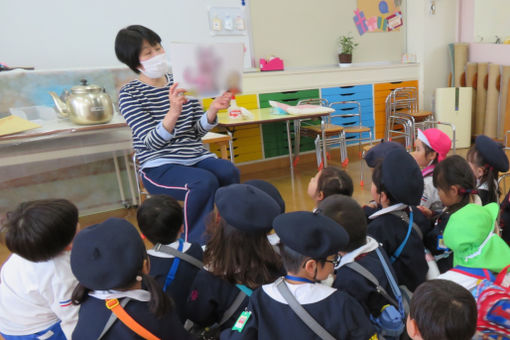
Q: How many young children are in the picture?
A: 15